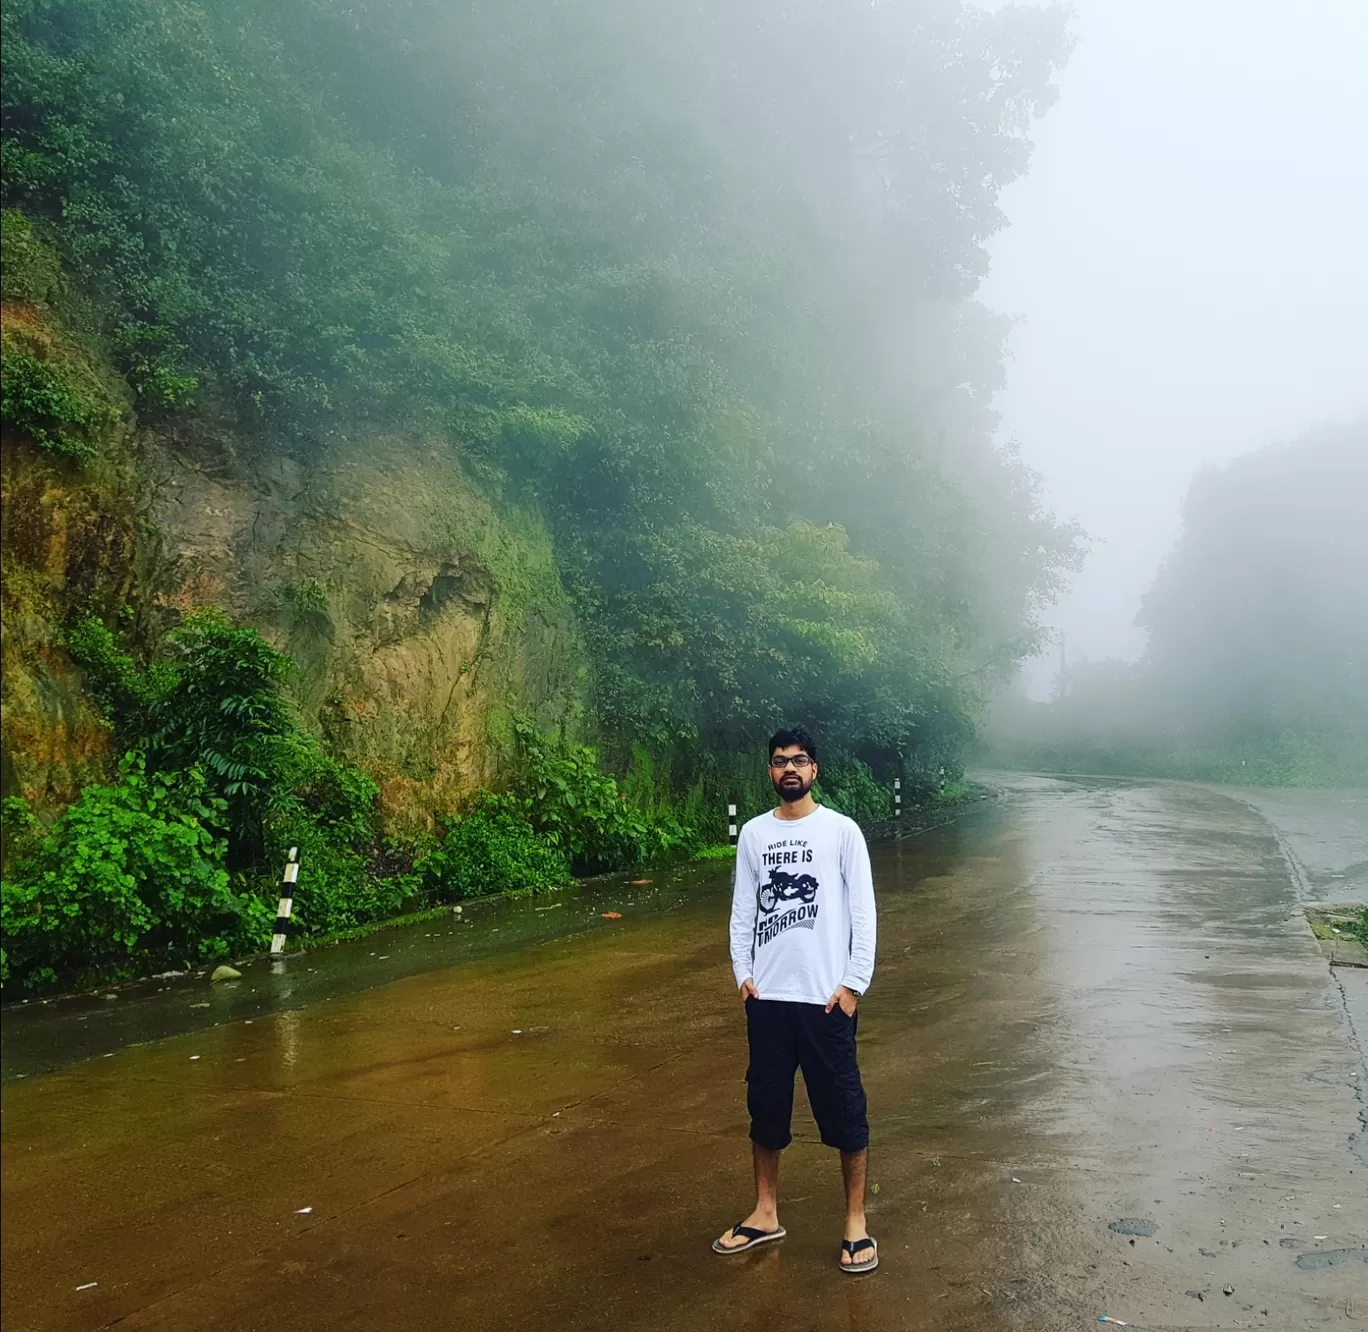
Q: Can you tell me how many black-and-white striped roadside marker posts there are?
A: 4